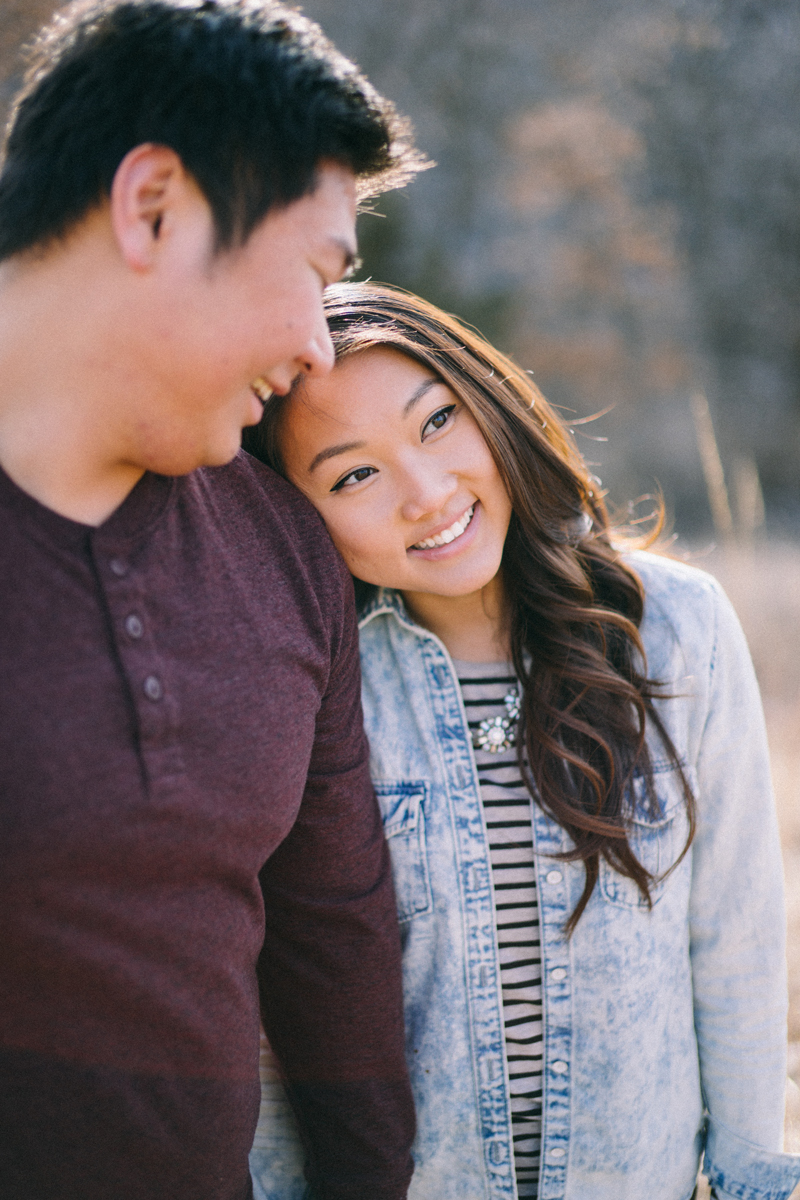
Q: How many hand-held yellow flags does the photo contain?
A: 0